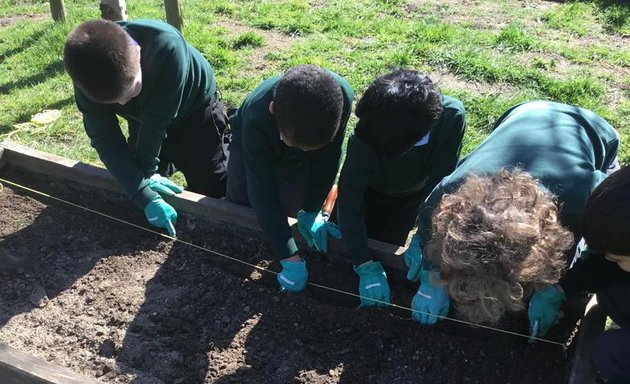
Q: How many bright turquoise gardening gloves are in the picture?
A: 8